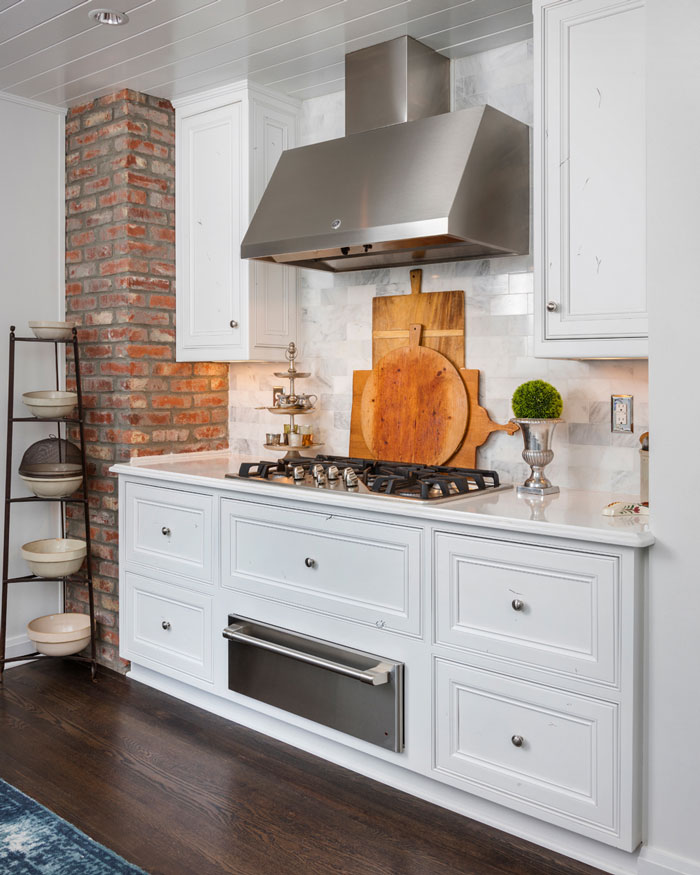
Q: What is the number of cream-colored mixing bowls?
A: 5